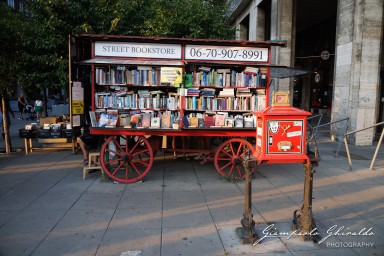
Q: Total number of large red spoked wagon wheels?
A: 2